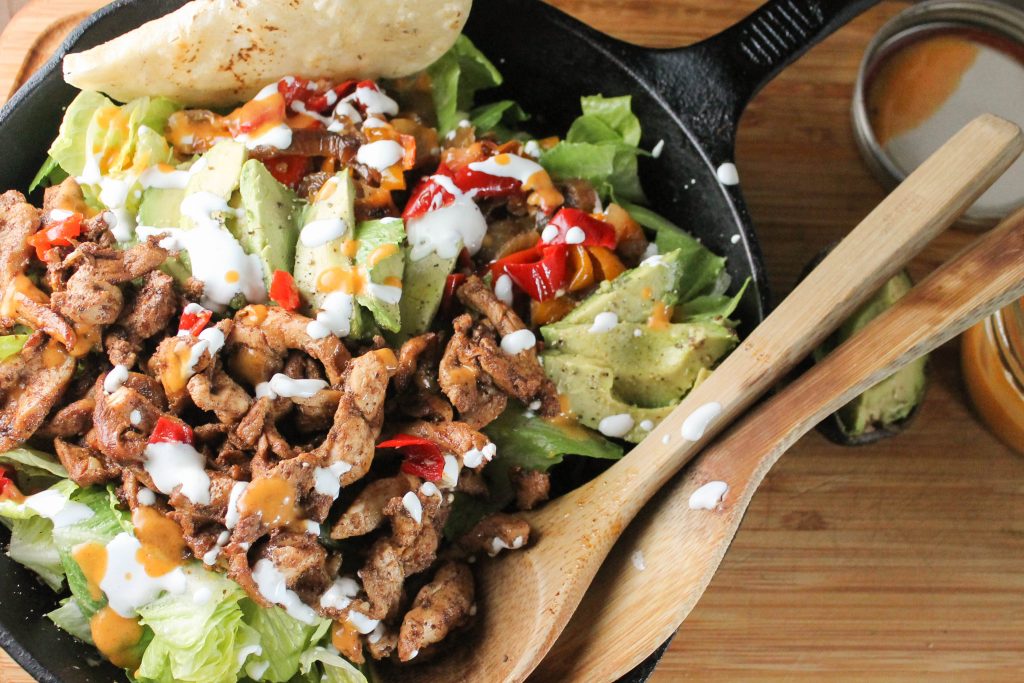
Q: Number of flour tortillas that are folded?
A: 1